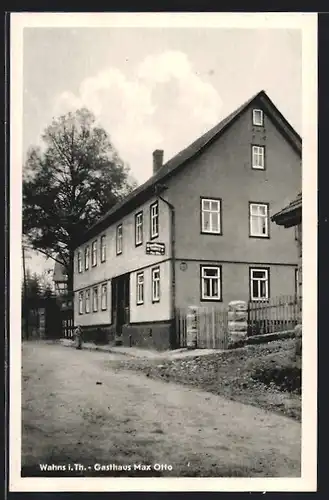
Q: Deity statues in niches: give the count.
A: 0